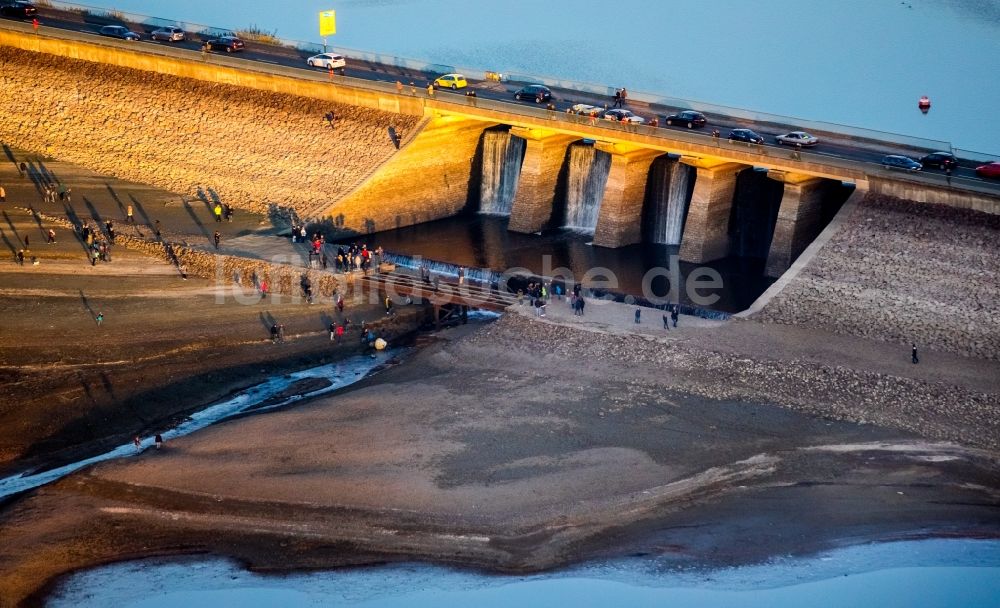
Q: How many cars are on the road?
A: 15